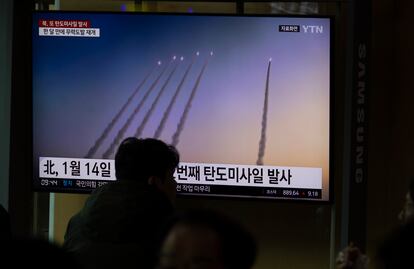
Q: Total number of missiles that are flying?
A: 6